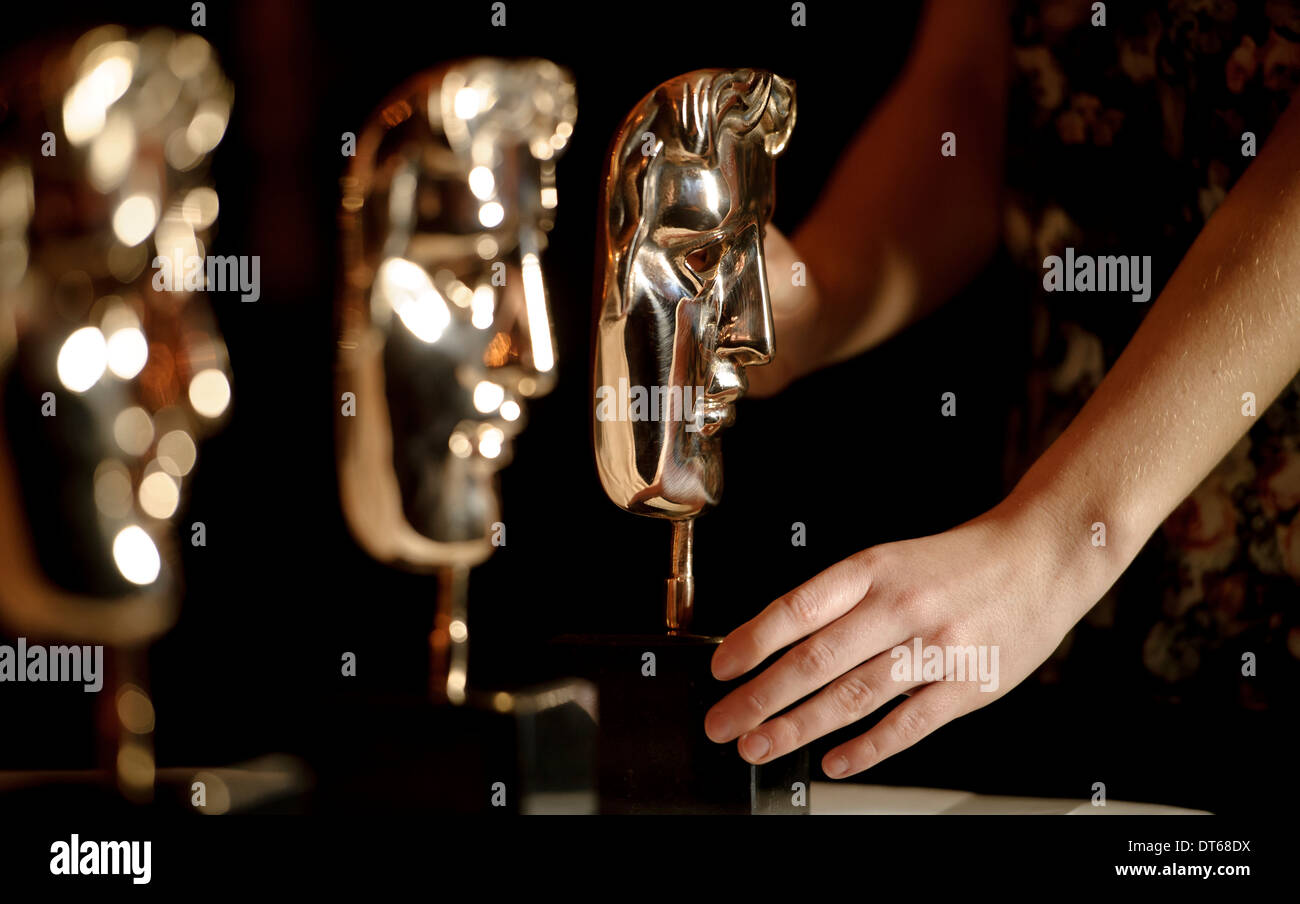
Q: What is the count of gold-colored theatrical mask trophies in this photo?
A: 3